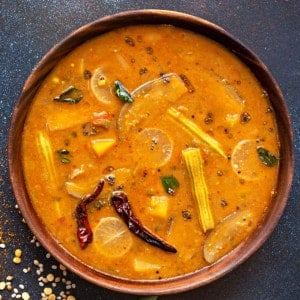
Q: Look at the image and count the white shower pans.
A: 0